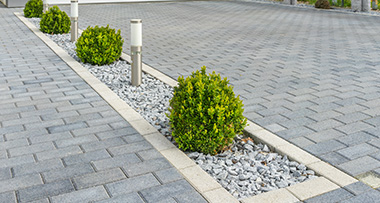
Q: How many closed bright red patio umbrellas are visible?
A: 0